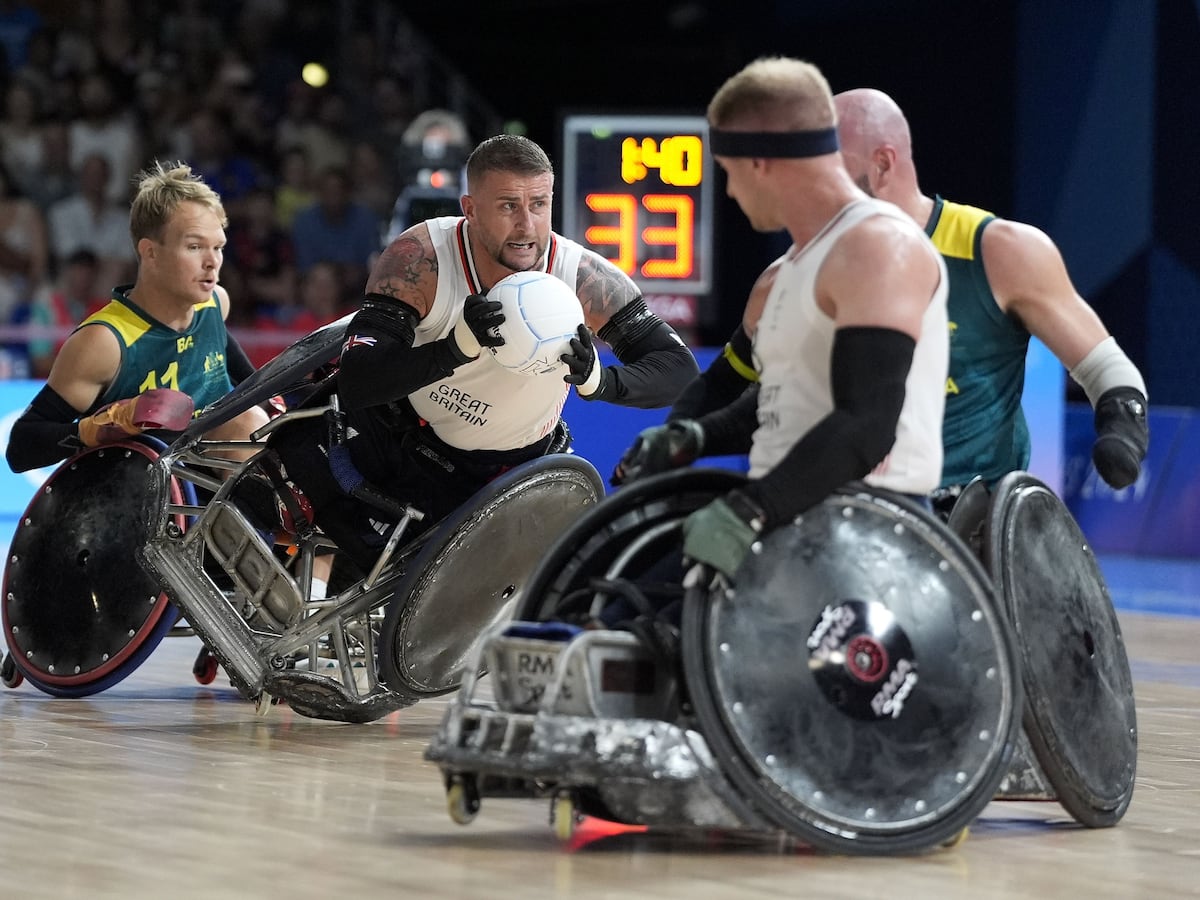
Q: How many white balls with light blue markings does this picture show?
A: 1